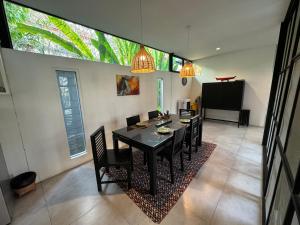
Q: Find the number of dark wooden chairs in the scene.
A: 6